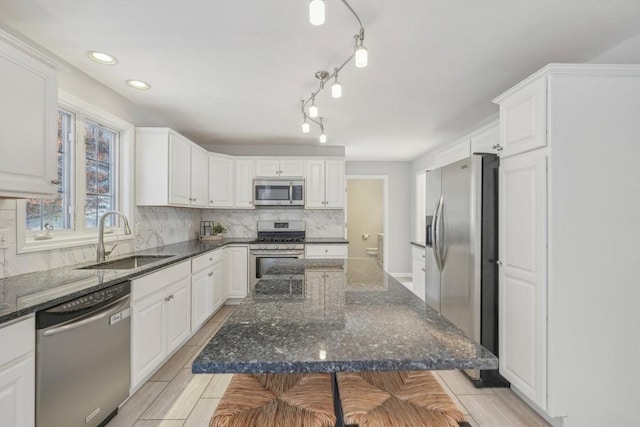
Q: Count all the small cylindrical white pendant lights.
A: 6